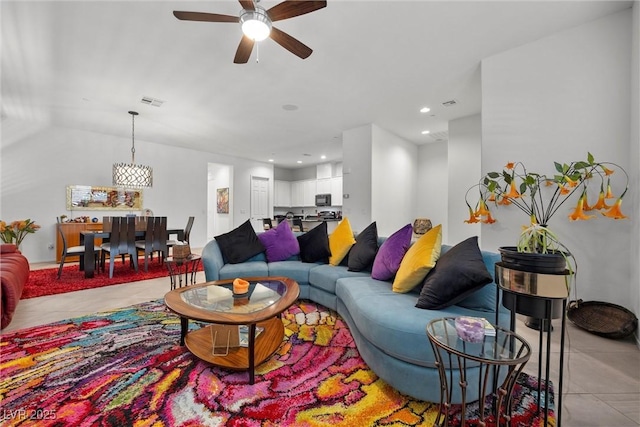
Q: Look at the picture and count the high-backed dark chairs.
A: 6